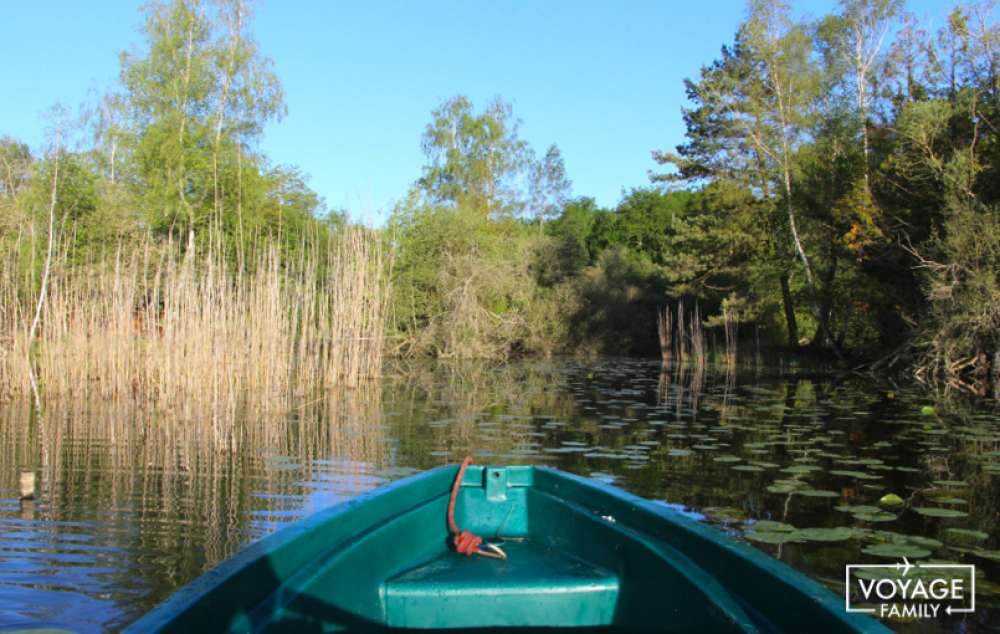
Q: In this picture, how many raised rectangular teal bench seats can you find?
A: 1